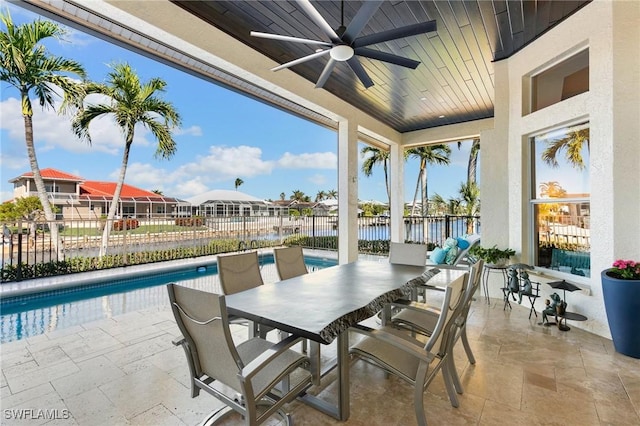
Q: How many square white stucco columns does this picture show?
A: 2